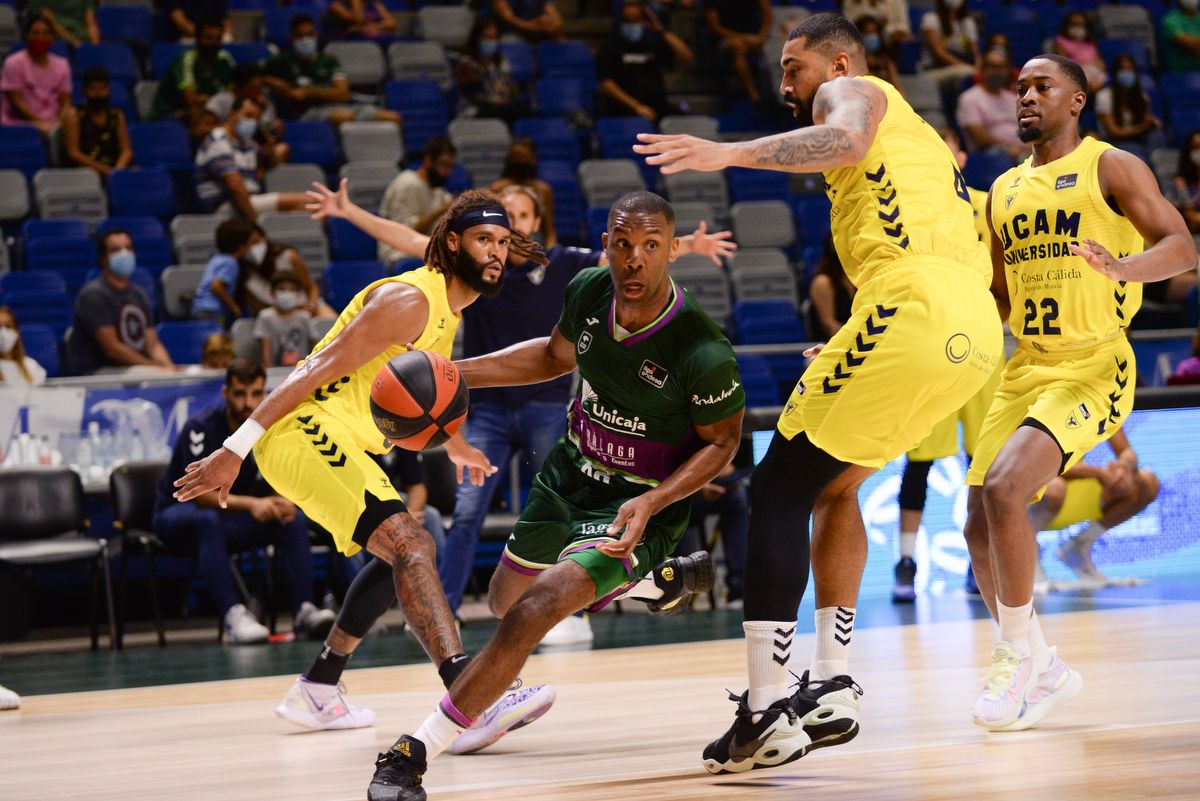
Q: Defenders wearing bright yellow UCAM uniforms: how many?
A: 3